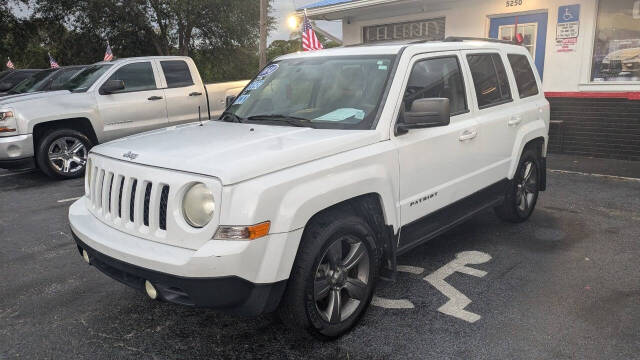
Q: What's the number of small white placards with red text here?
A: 1